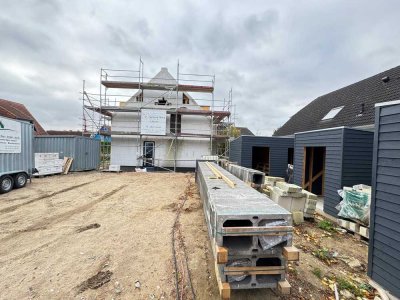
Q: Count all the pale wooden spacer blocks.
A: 4